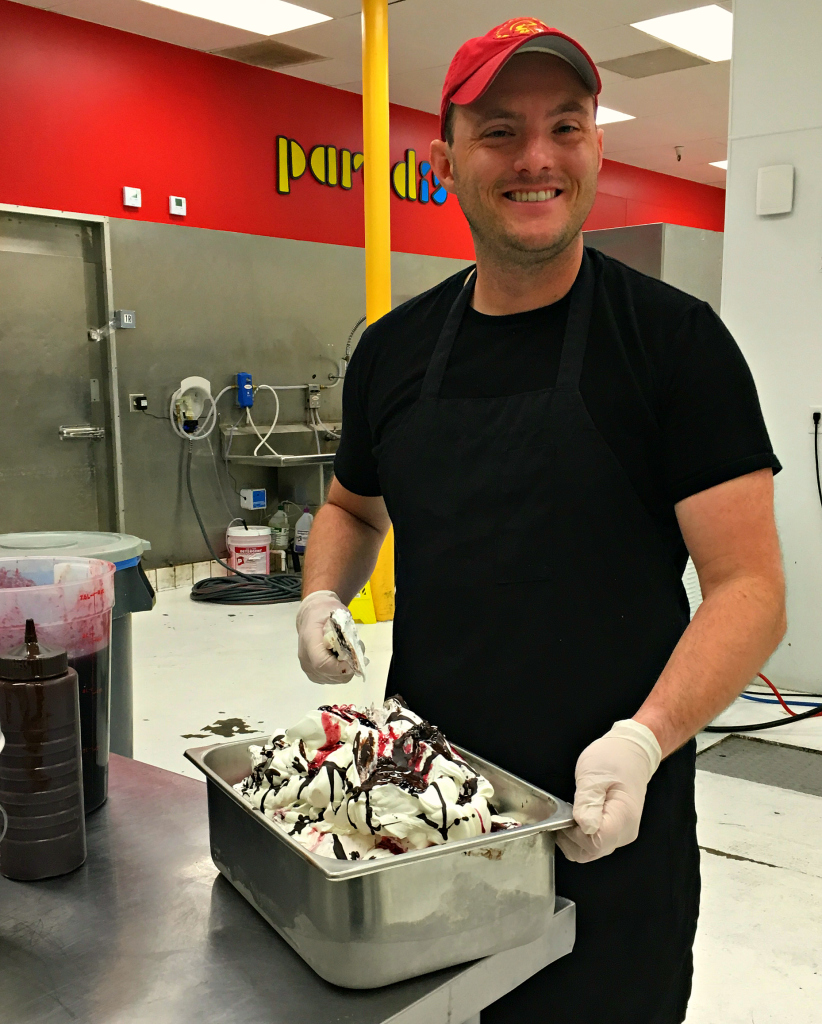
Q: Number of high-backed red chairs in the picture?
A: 0